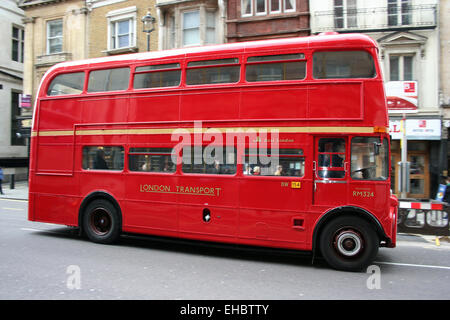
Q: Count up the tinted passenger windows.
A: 10